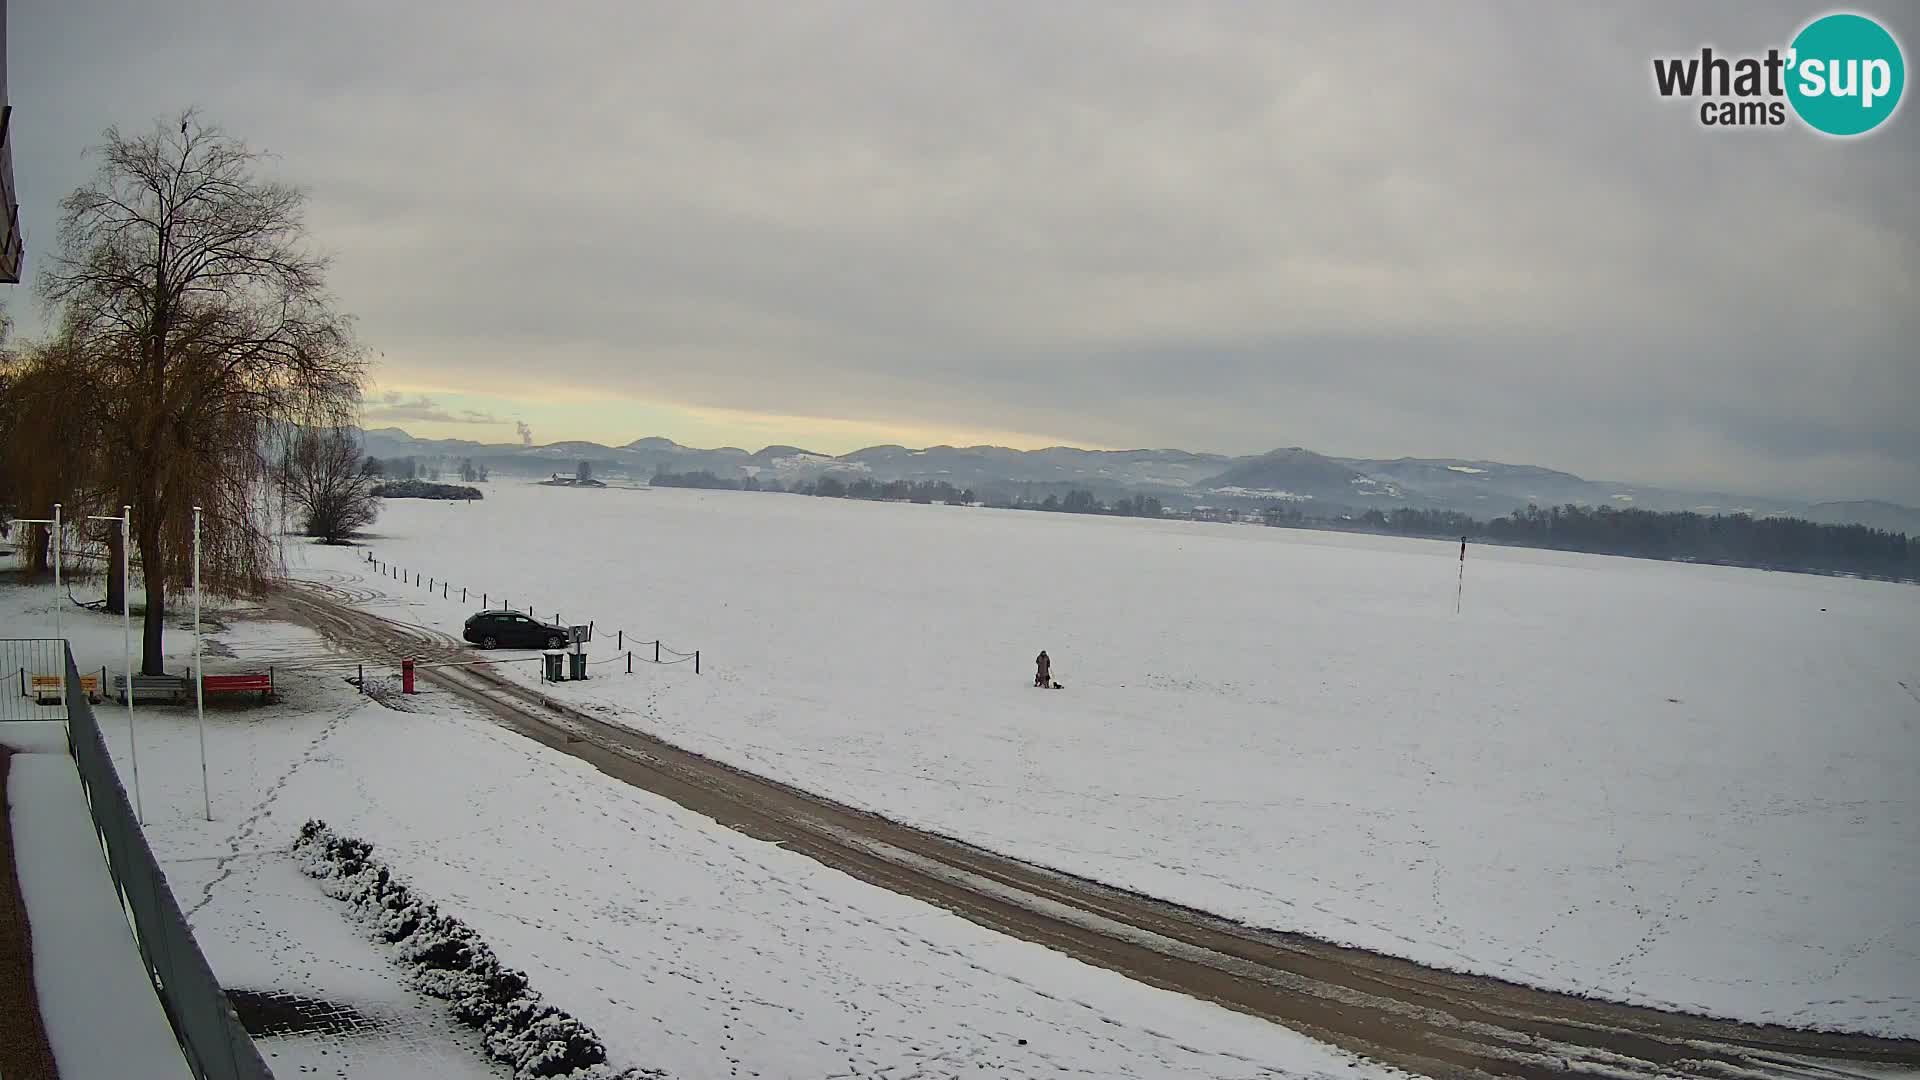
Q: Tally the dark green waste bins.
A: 2